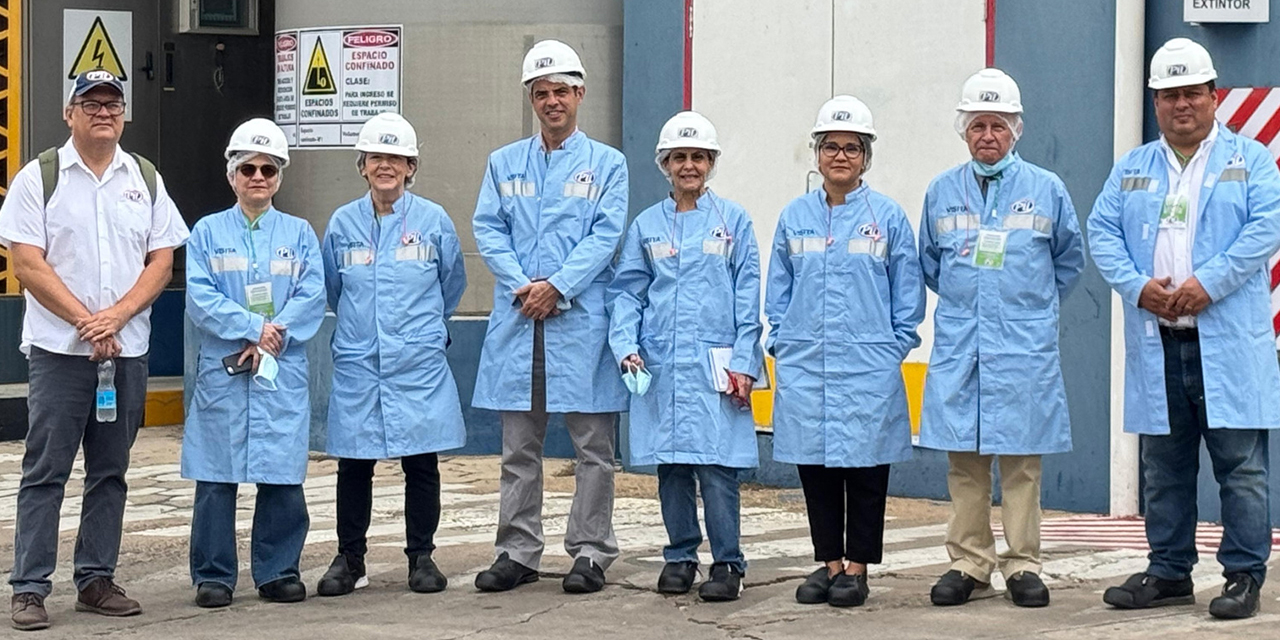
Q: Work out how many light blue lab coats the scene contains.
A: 7